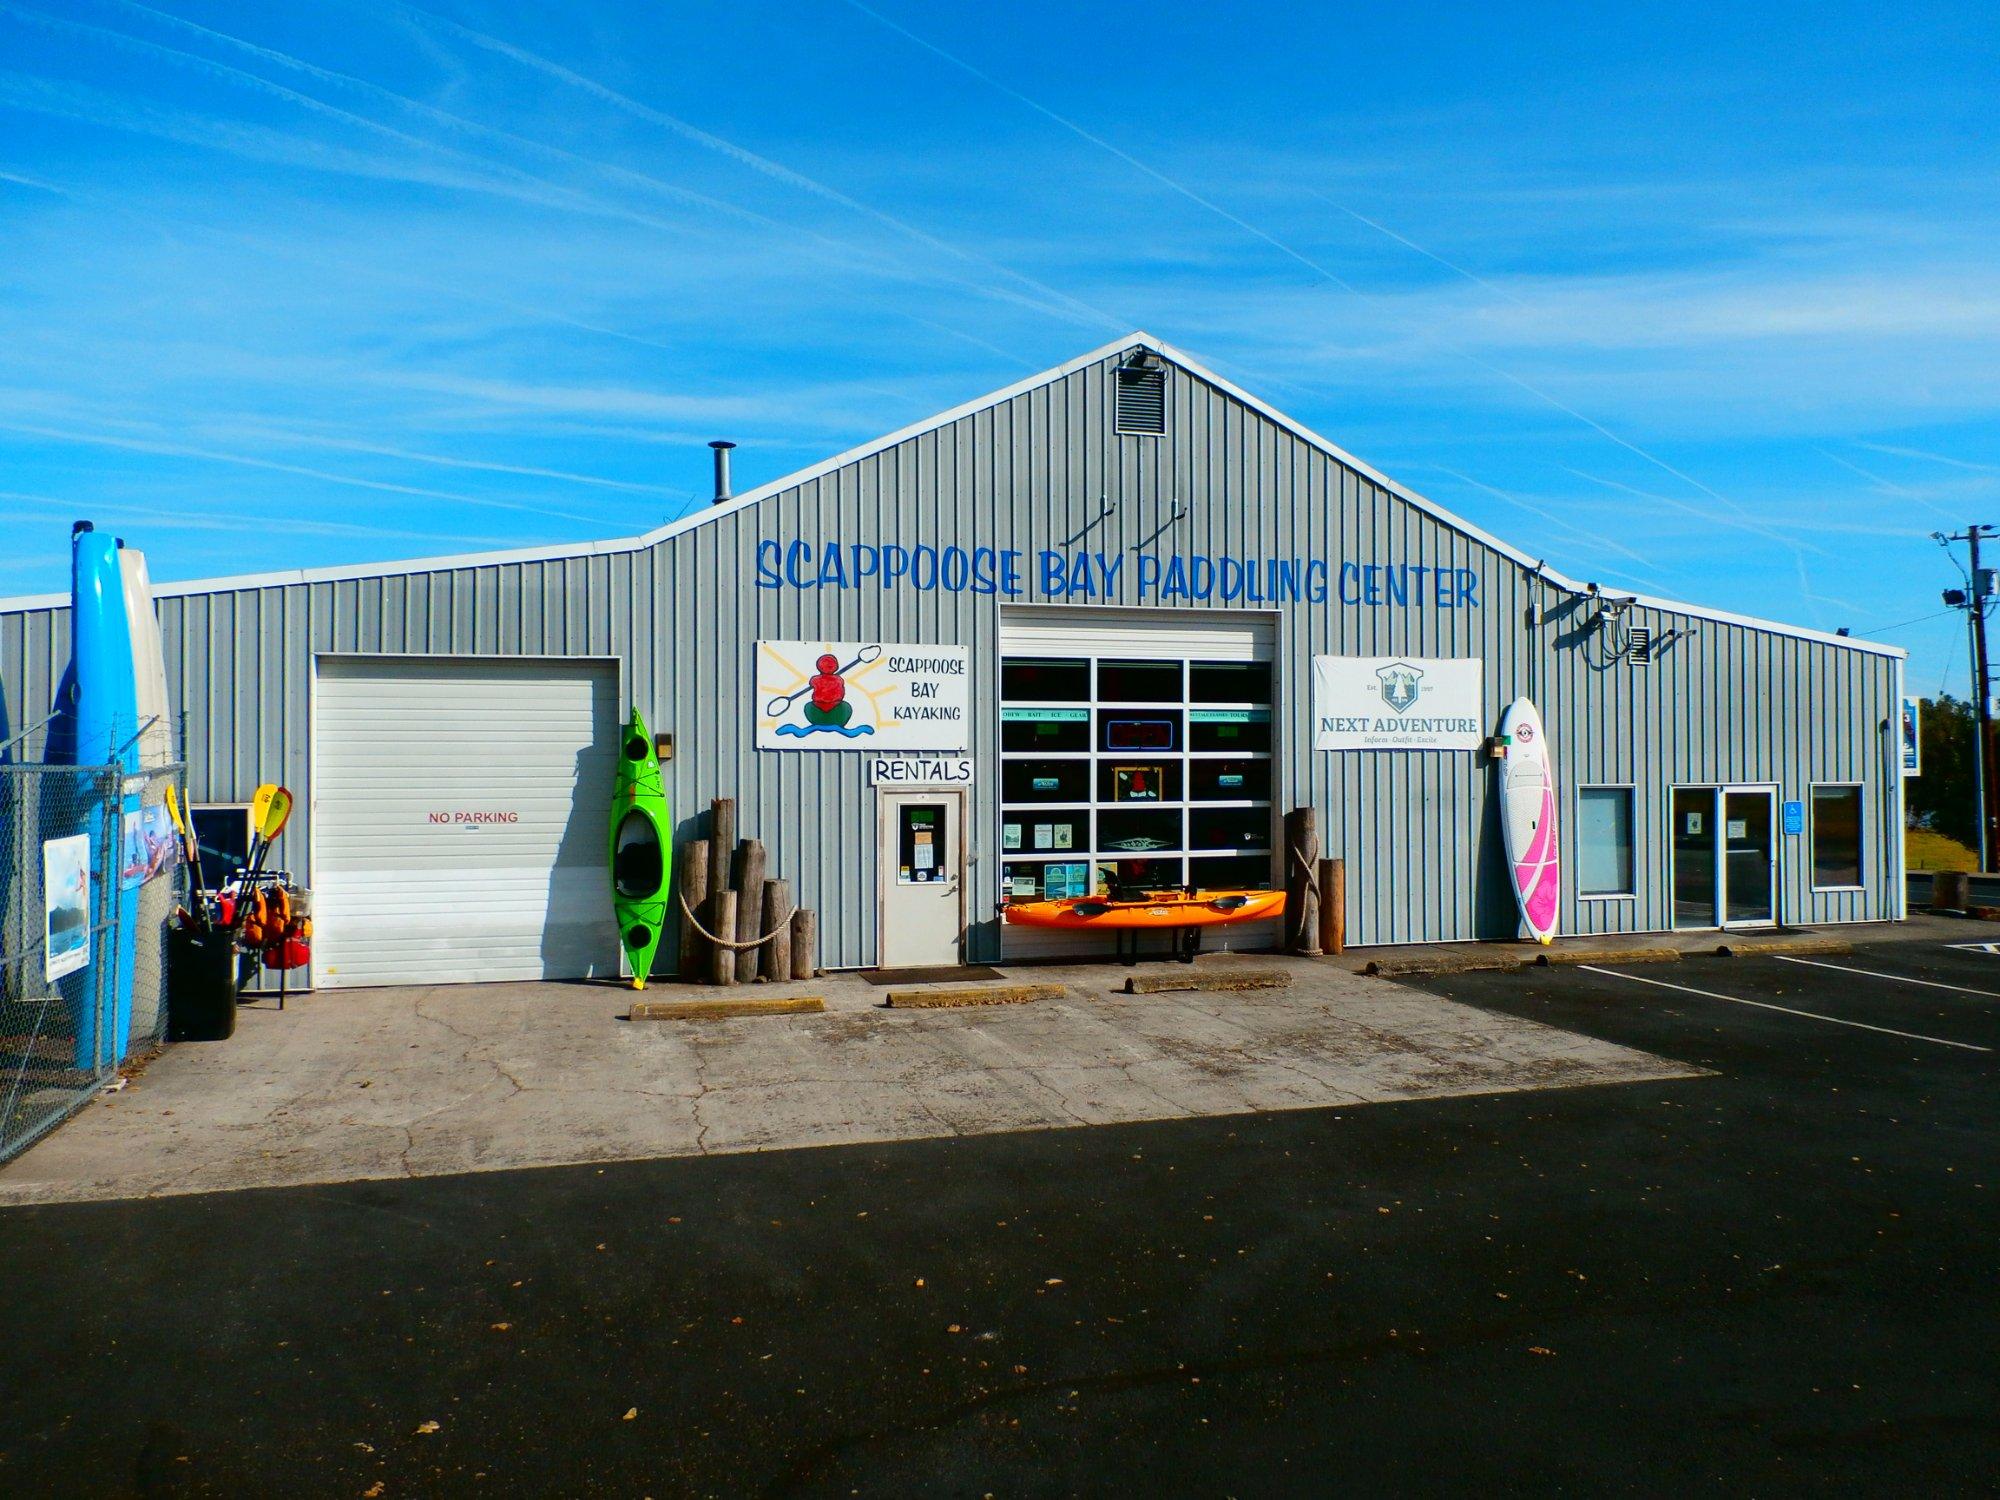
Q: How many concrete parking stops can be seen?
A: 6